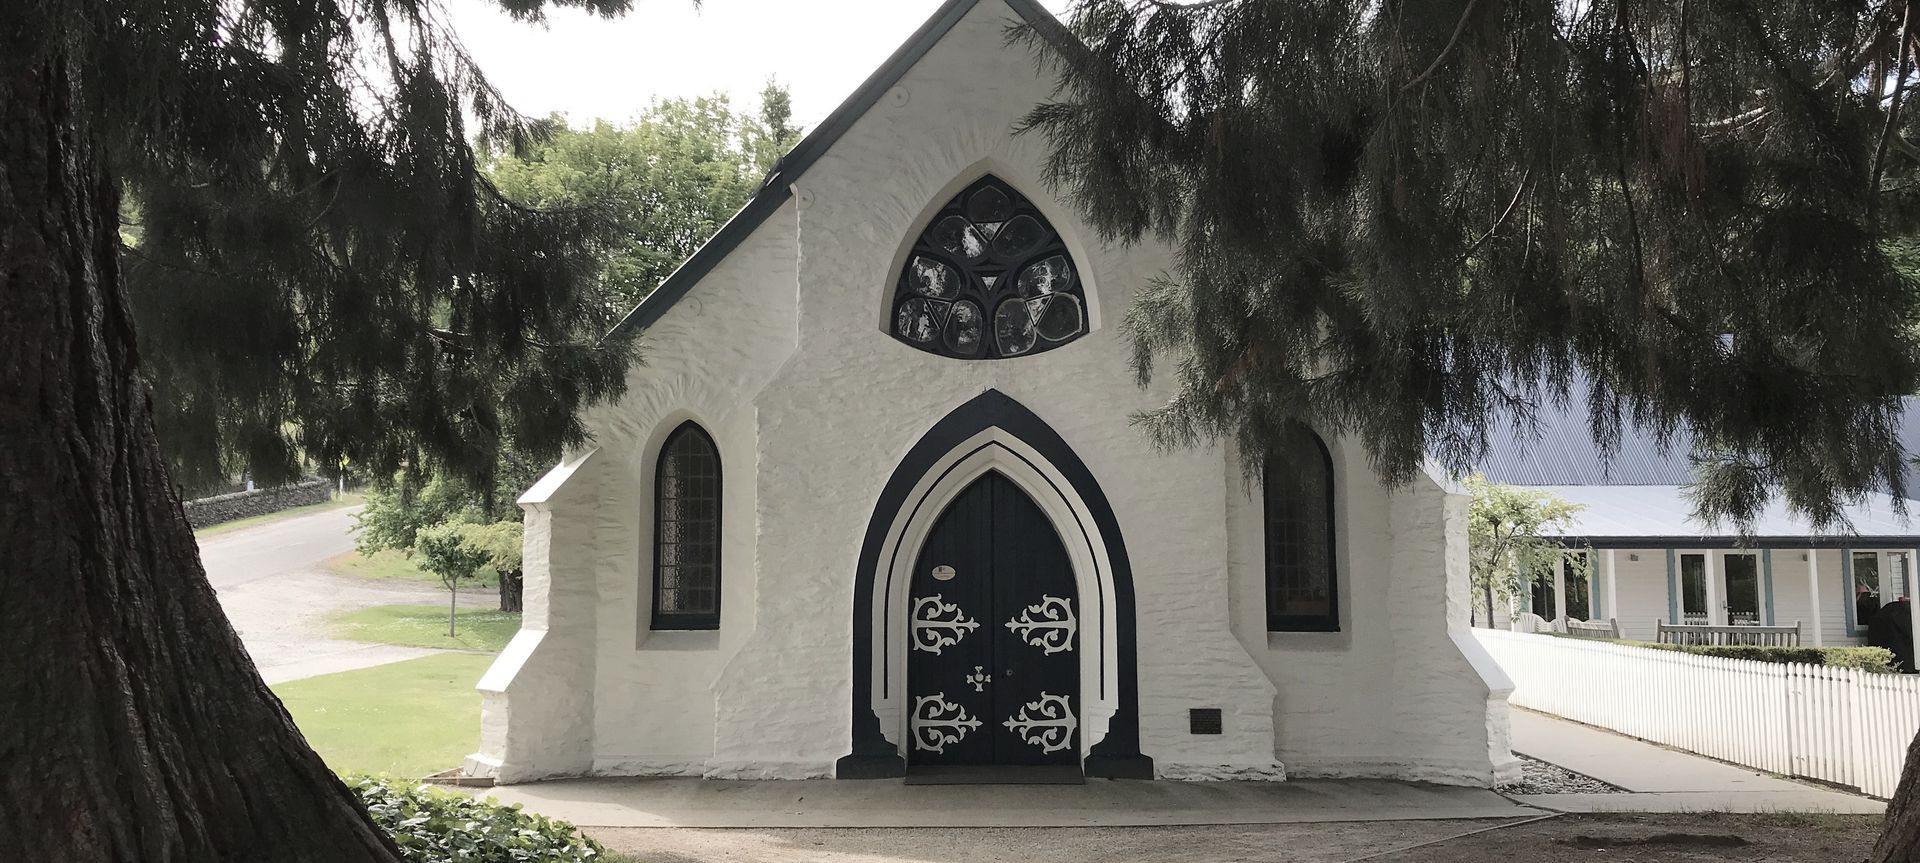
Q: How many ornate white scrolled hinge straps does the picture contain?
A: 4